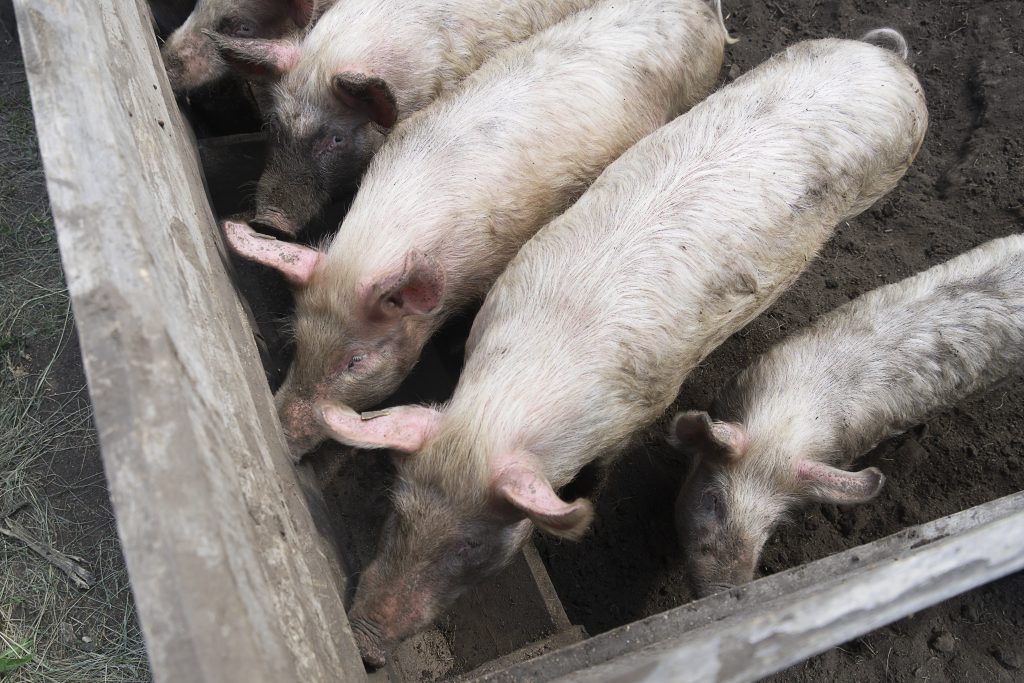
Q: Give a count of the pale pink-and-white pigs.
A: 5